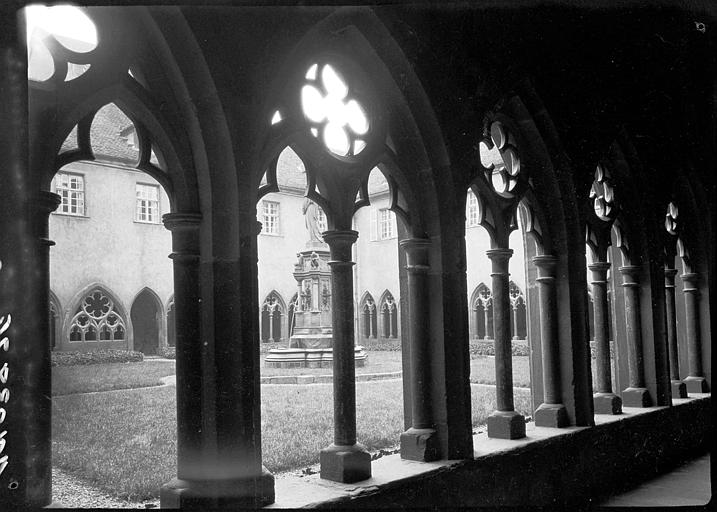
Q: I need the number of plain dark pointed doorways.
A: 1